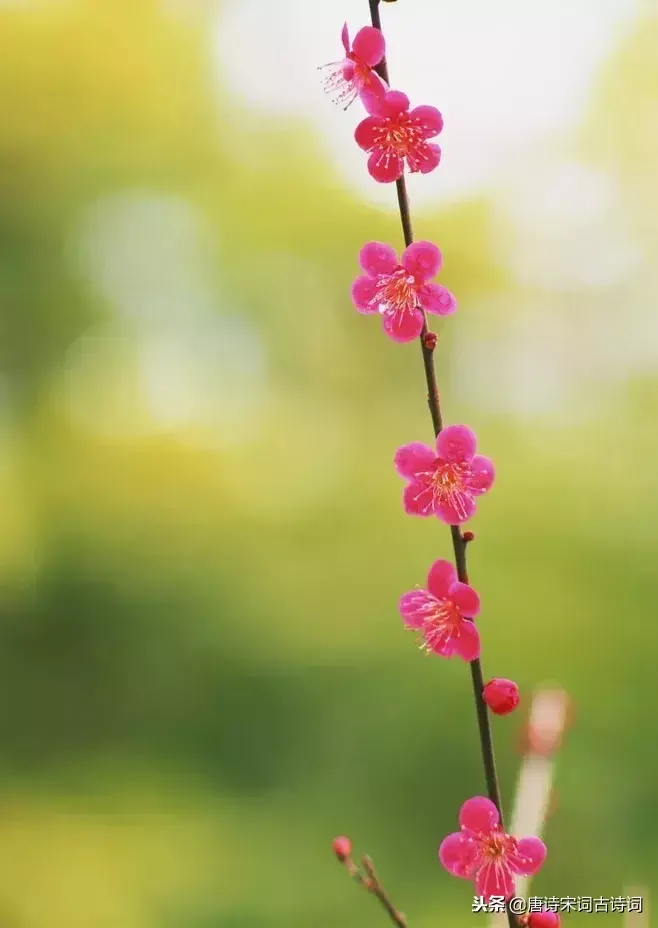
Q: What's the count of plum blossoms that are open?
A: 6